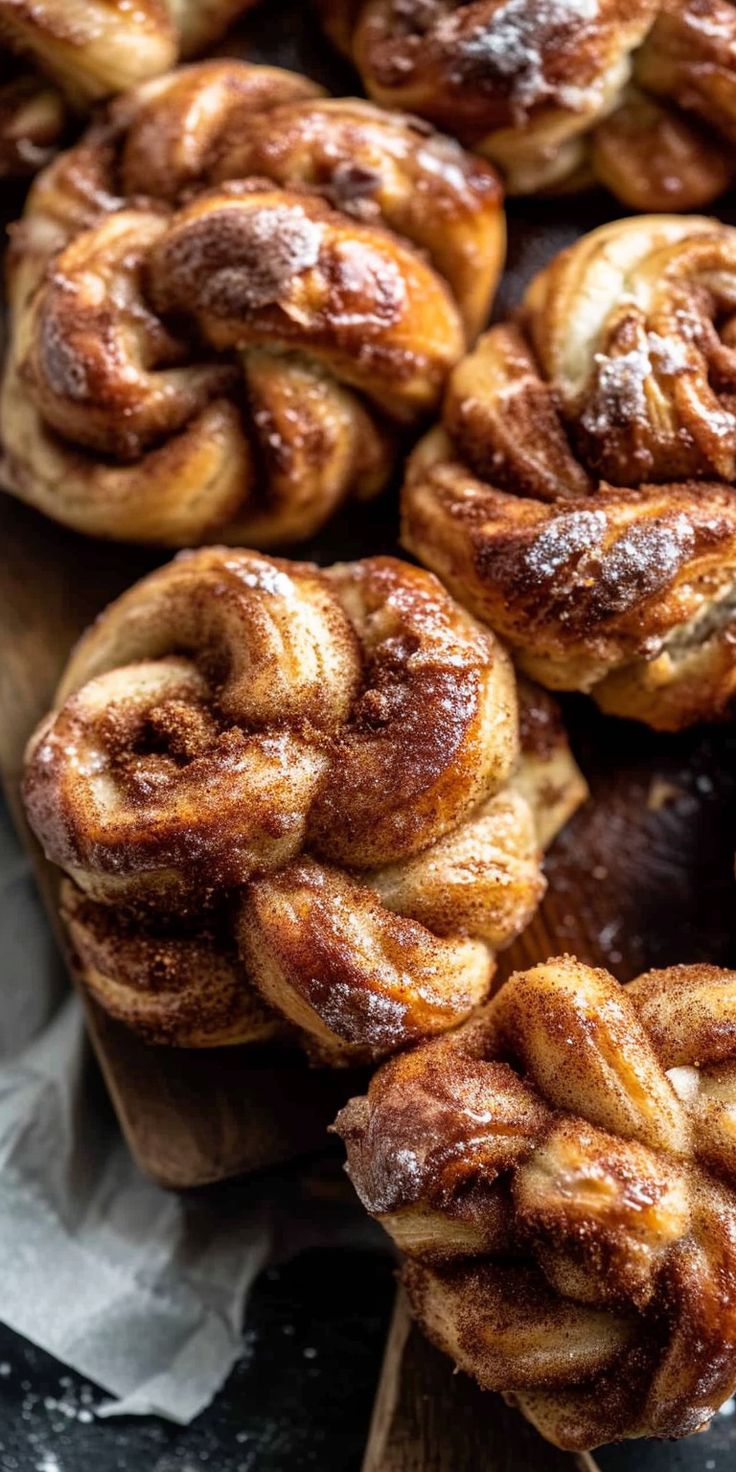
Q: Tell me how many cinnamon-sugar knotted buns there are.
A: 6